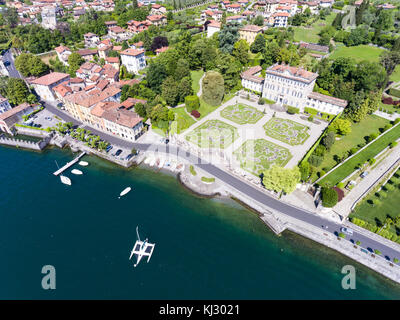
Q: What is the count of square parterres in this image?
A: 4